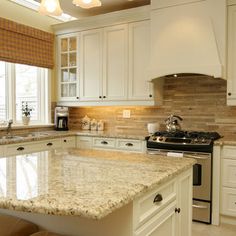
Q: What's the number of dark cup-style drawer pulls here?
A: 5